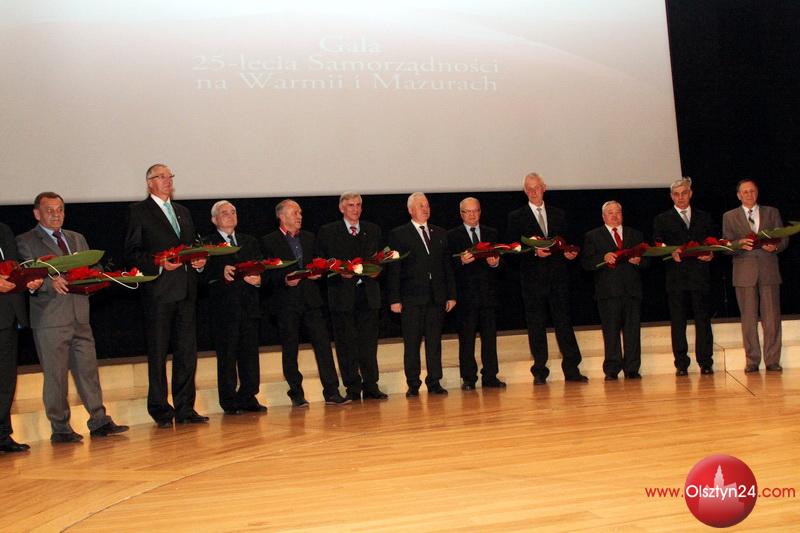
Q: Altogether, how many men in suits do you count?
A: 12